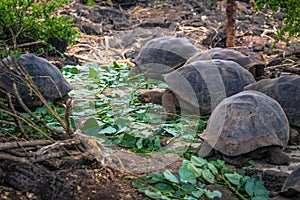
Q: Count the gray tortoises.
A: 7